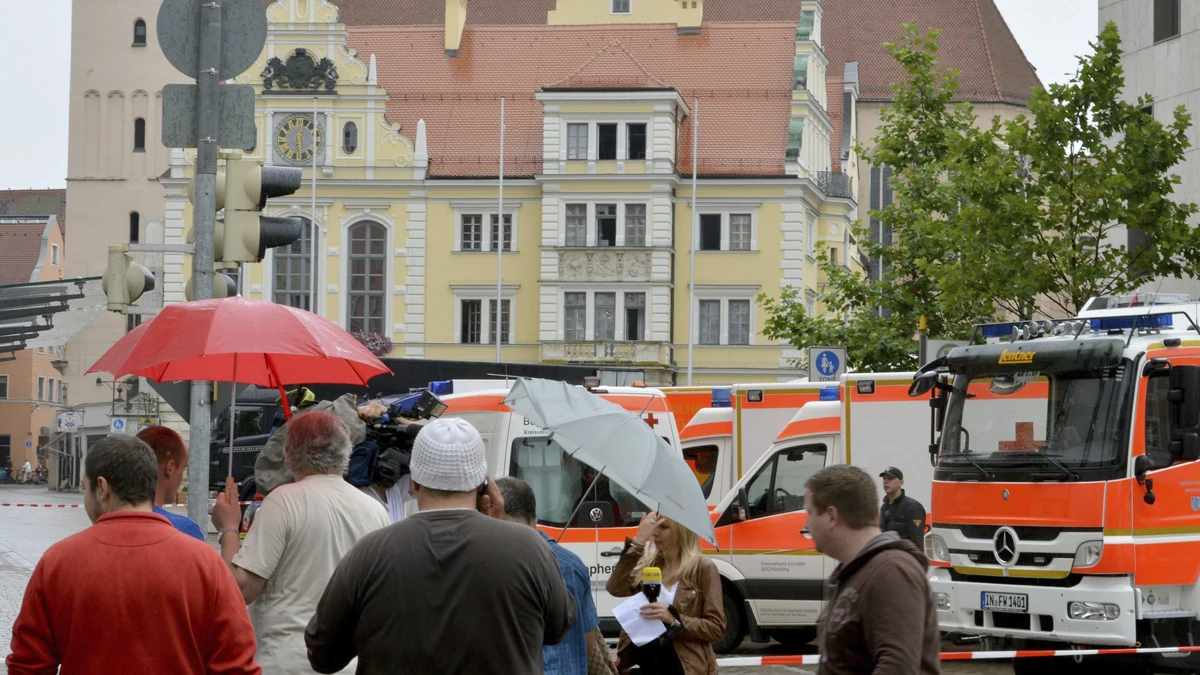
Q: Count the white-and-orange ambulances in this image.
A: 3